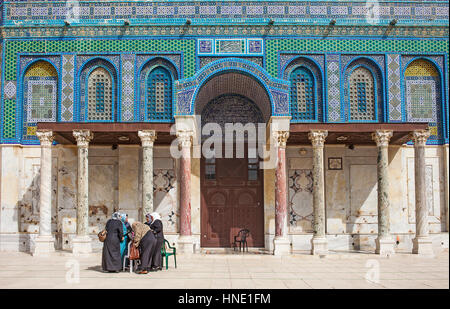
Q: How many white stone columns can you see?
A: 6